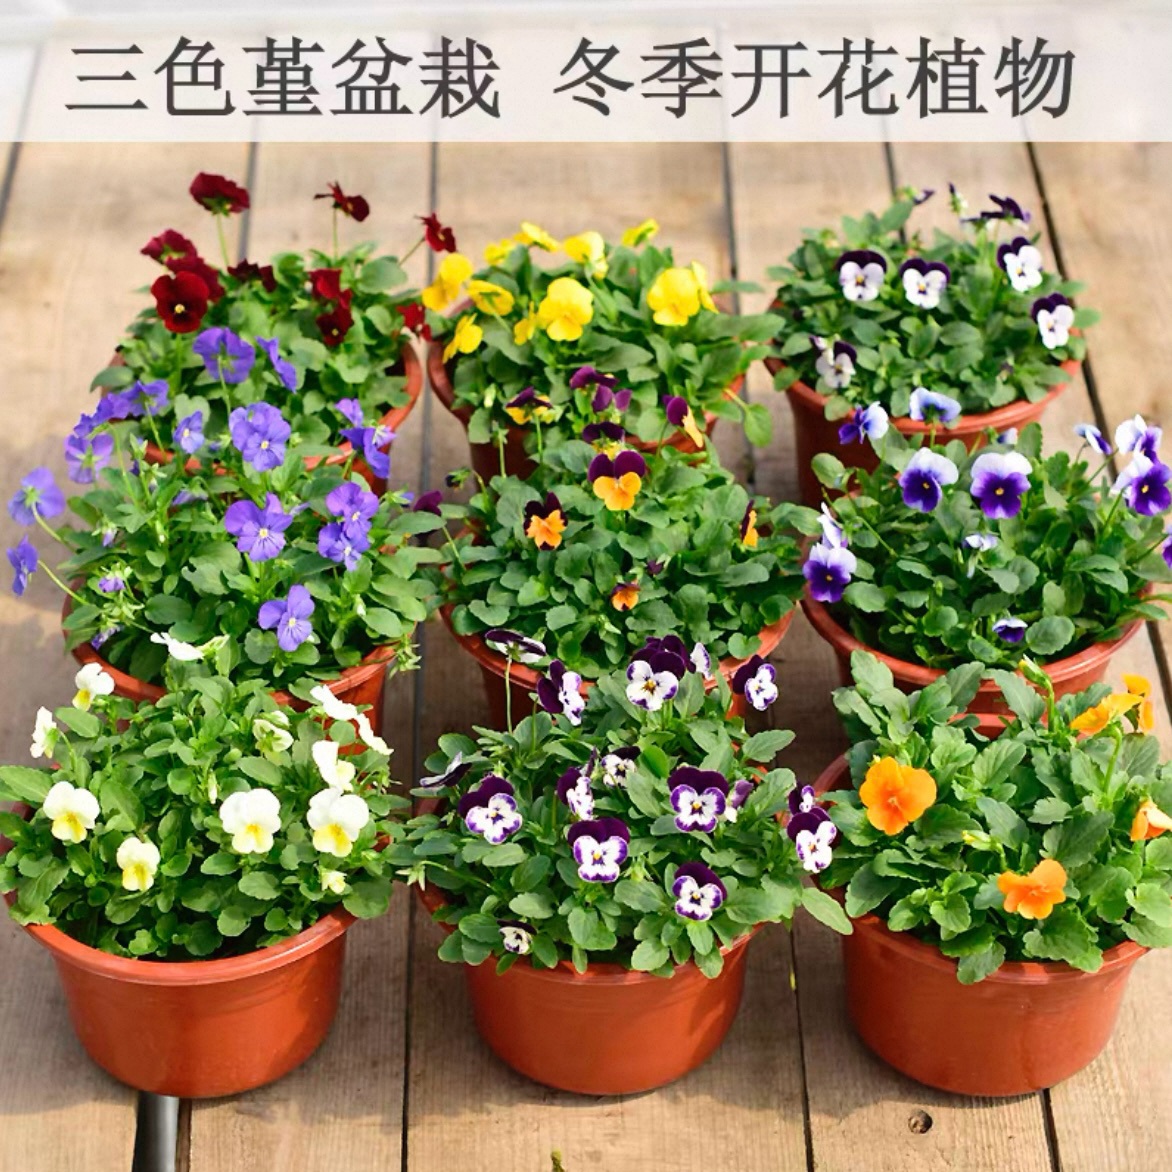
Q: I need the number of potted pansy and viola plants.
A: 9